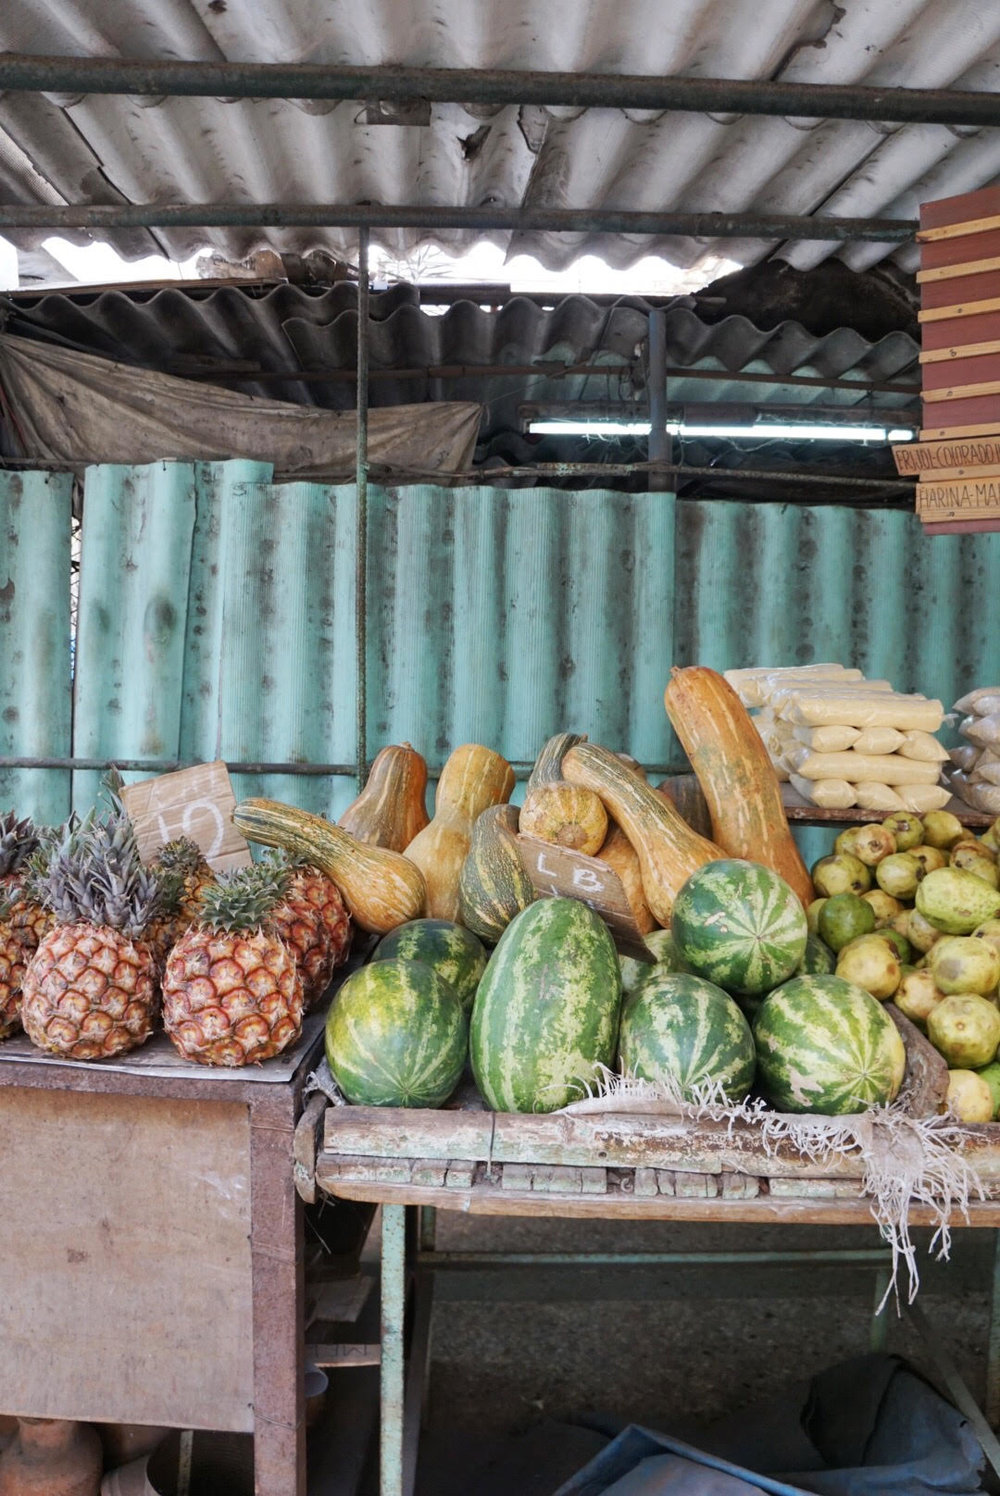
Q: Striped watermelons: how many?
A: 8